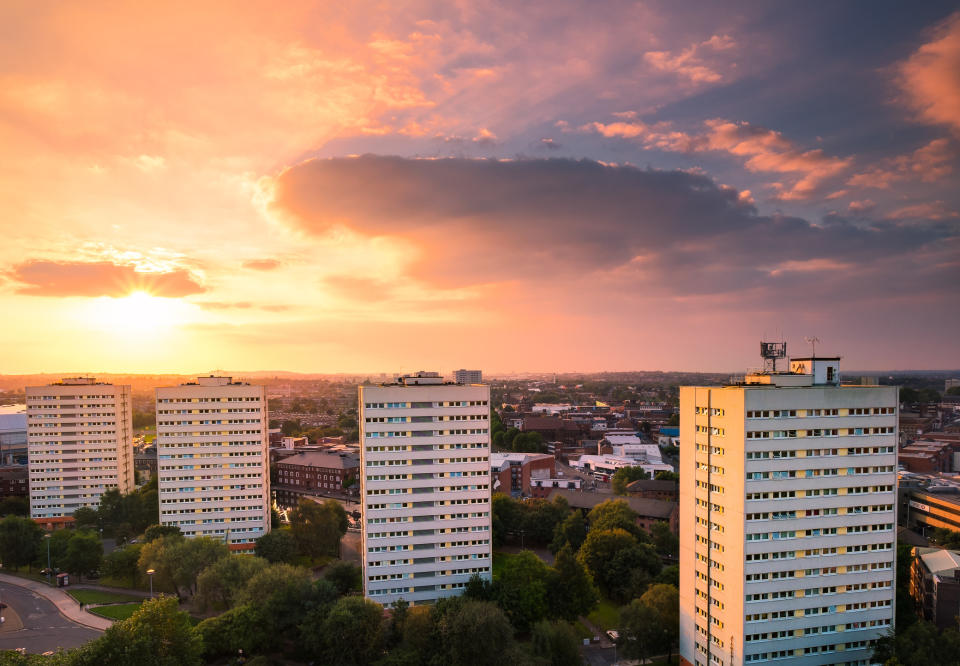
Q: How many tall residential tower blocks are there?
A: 4